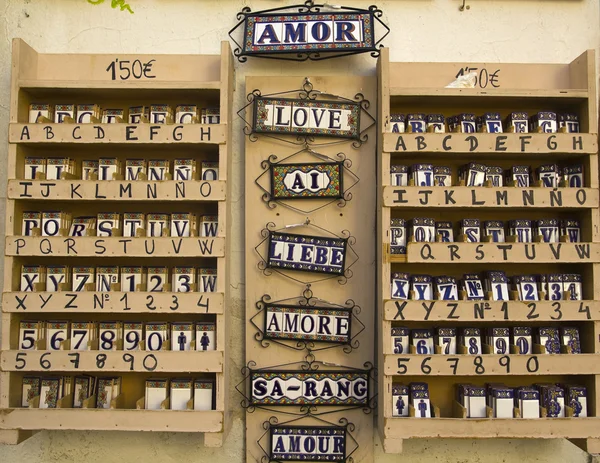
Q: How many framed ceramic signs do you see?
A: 7